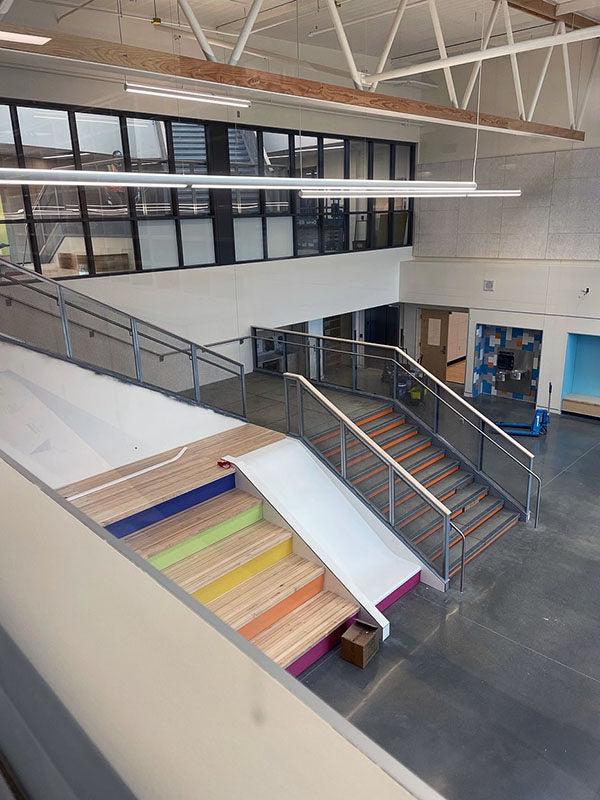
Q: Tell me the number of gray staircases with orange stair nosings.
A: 1